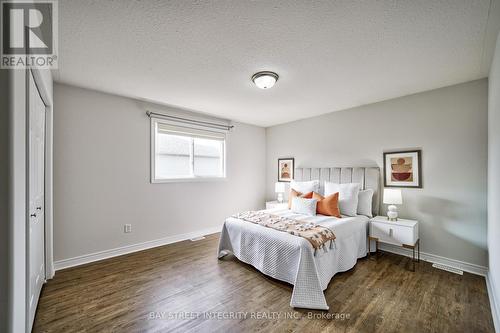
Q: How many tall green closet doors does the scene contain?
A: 0